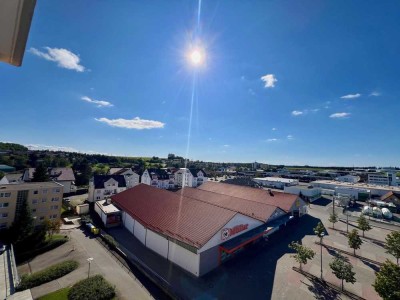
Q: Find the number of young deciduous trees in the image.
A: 8